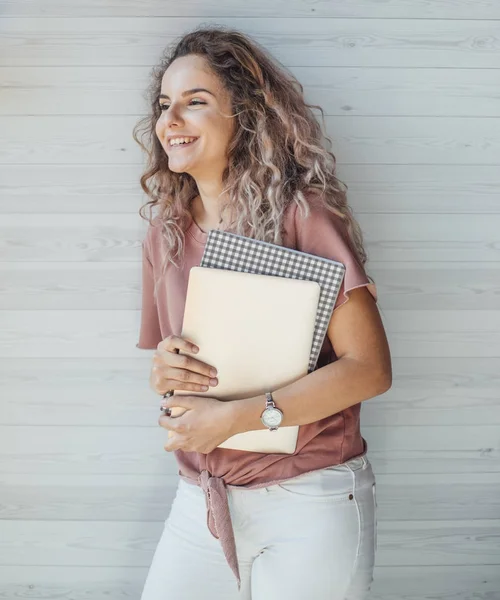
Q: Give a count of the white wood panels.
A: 13